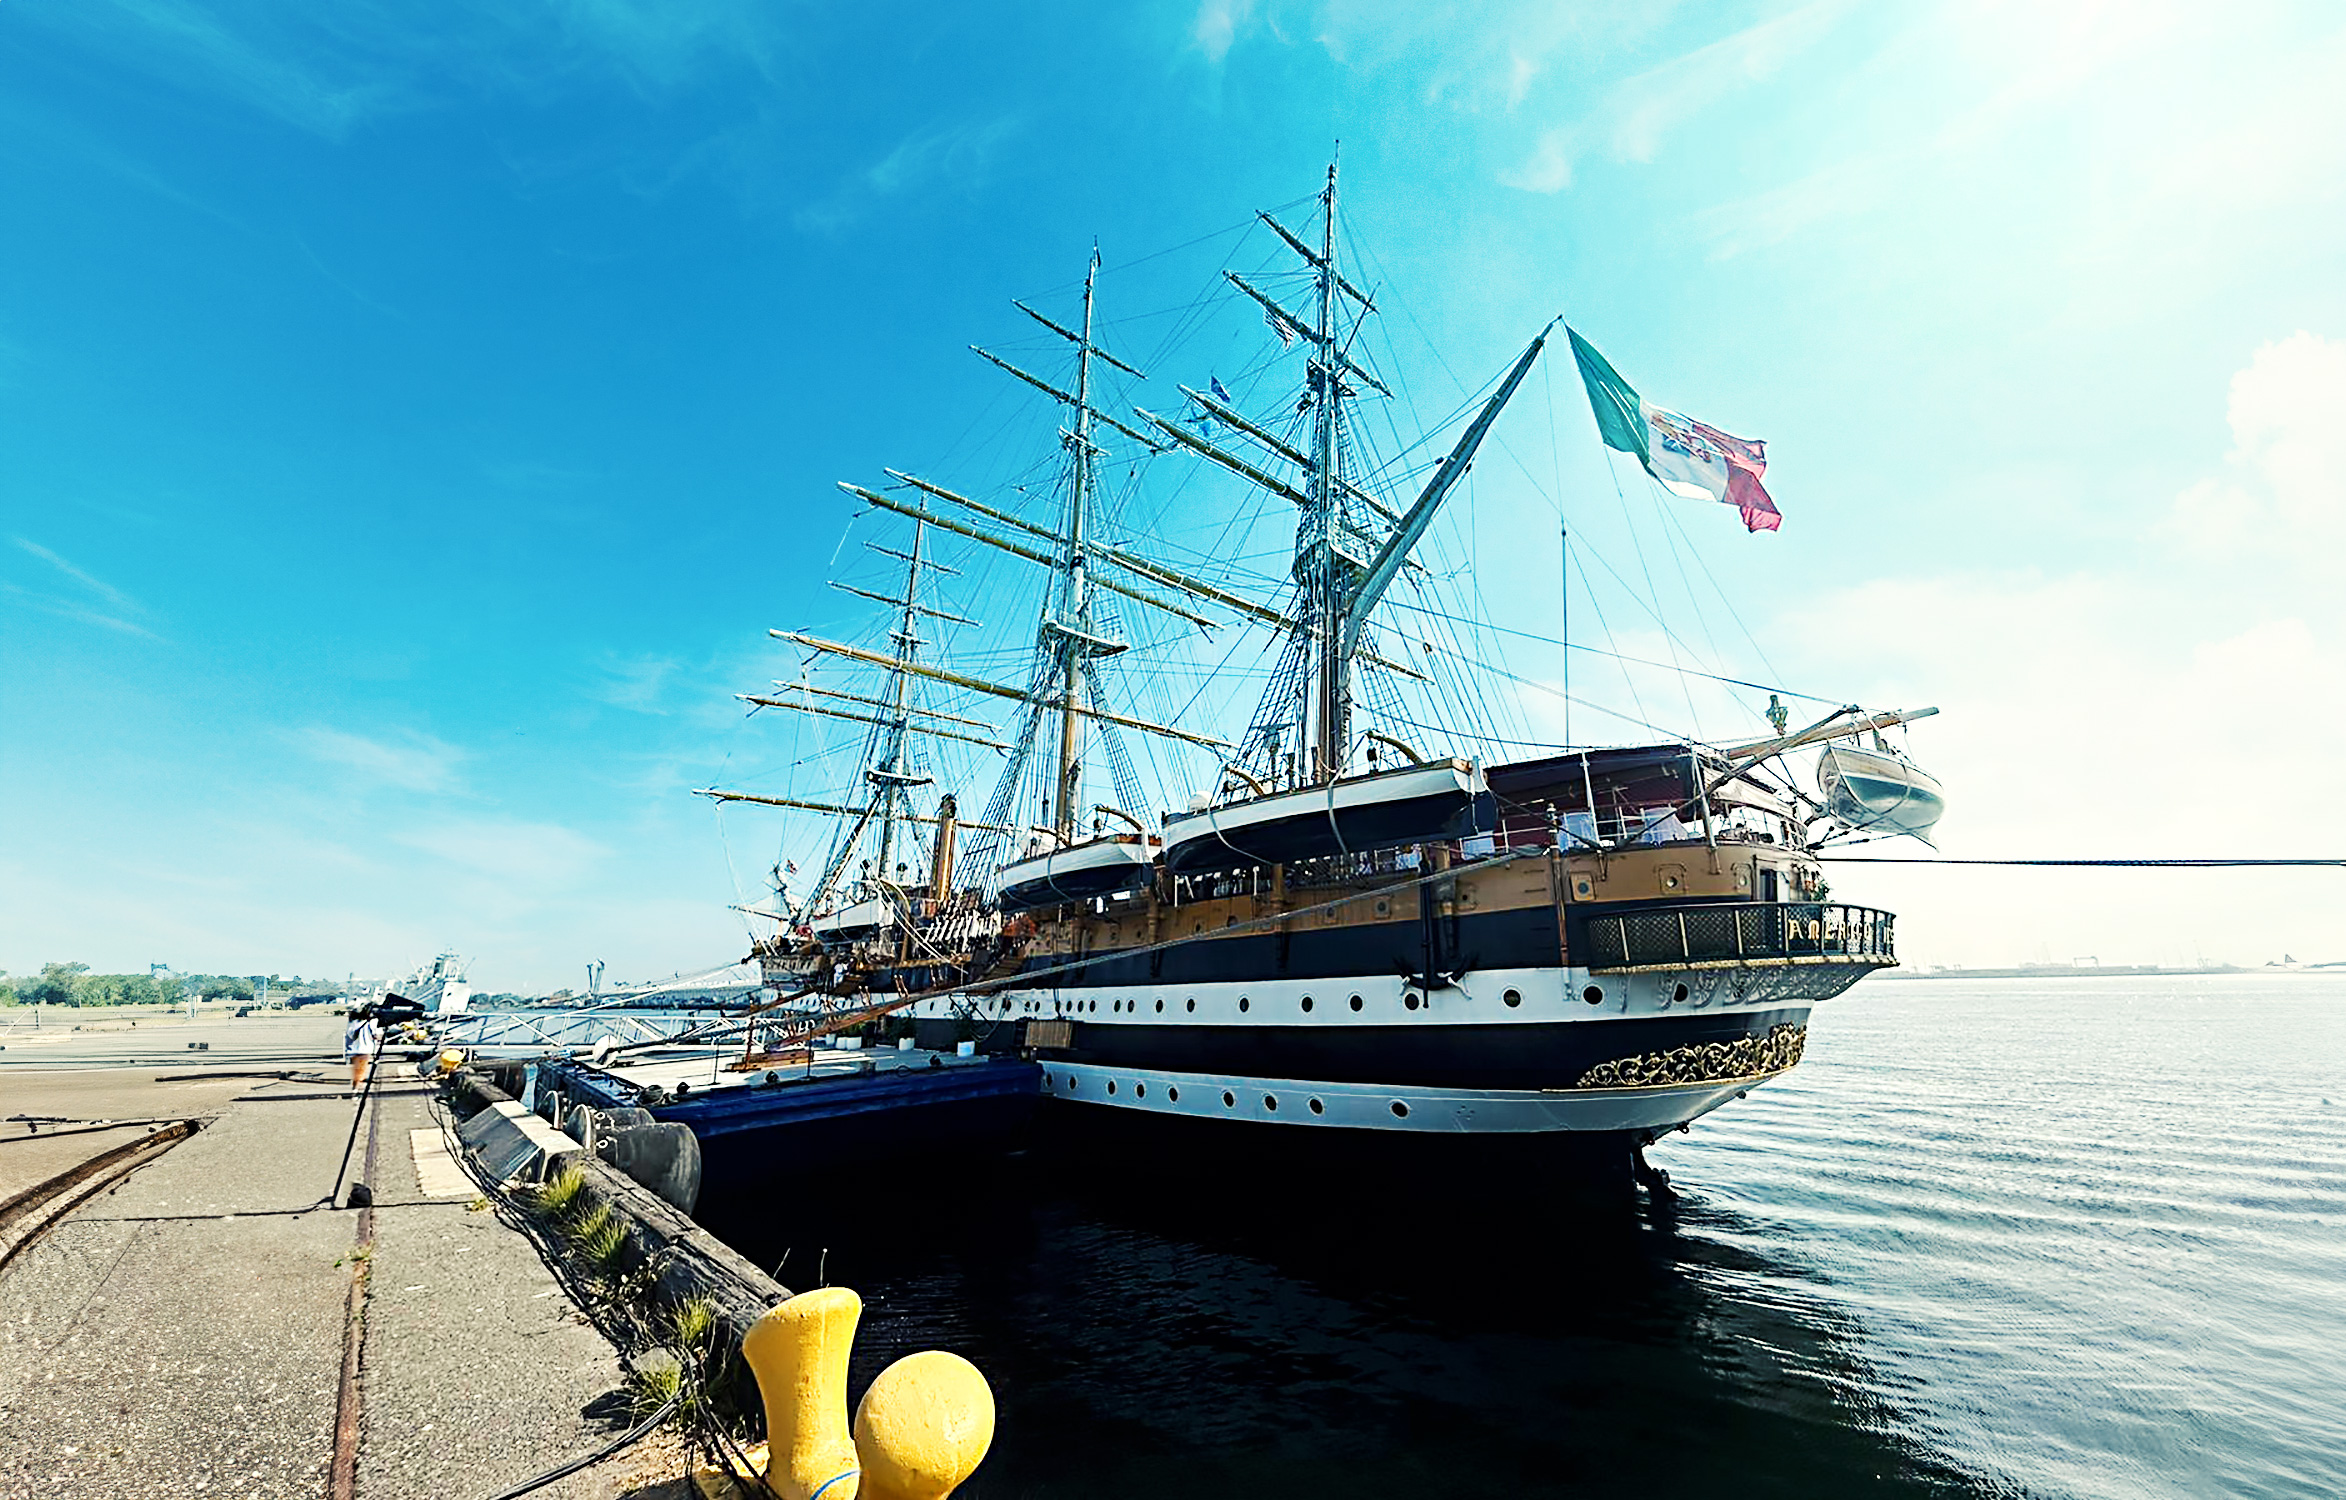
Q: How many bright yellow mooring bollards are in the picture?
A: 3